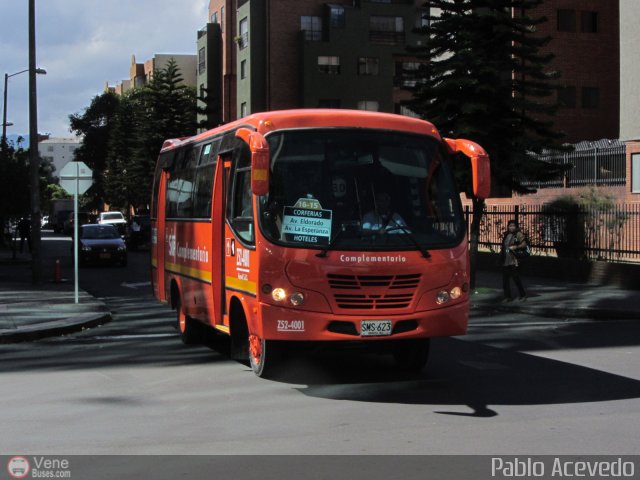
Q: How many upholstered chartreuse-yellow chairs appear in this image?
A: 0